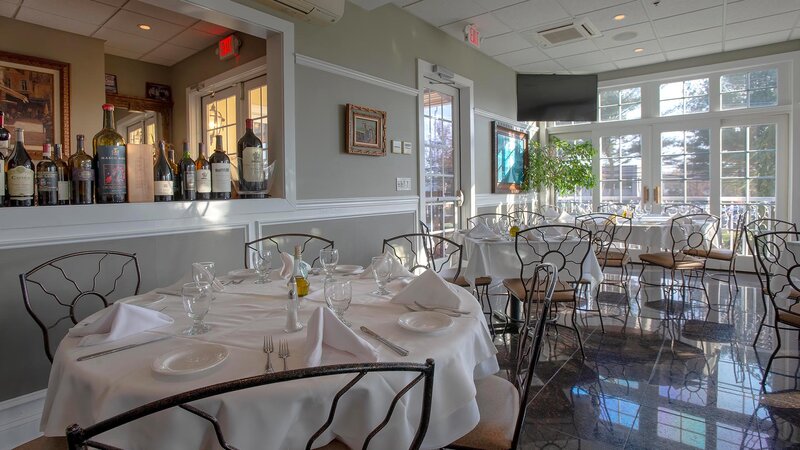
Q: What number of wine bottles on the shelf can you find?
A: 13